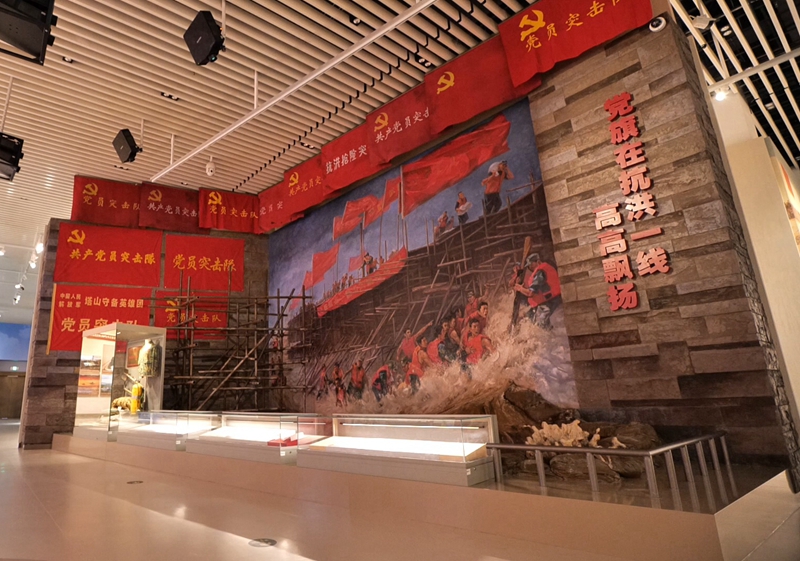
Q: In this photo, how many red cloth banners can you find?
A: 13